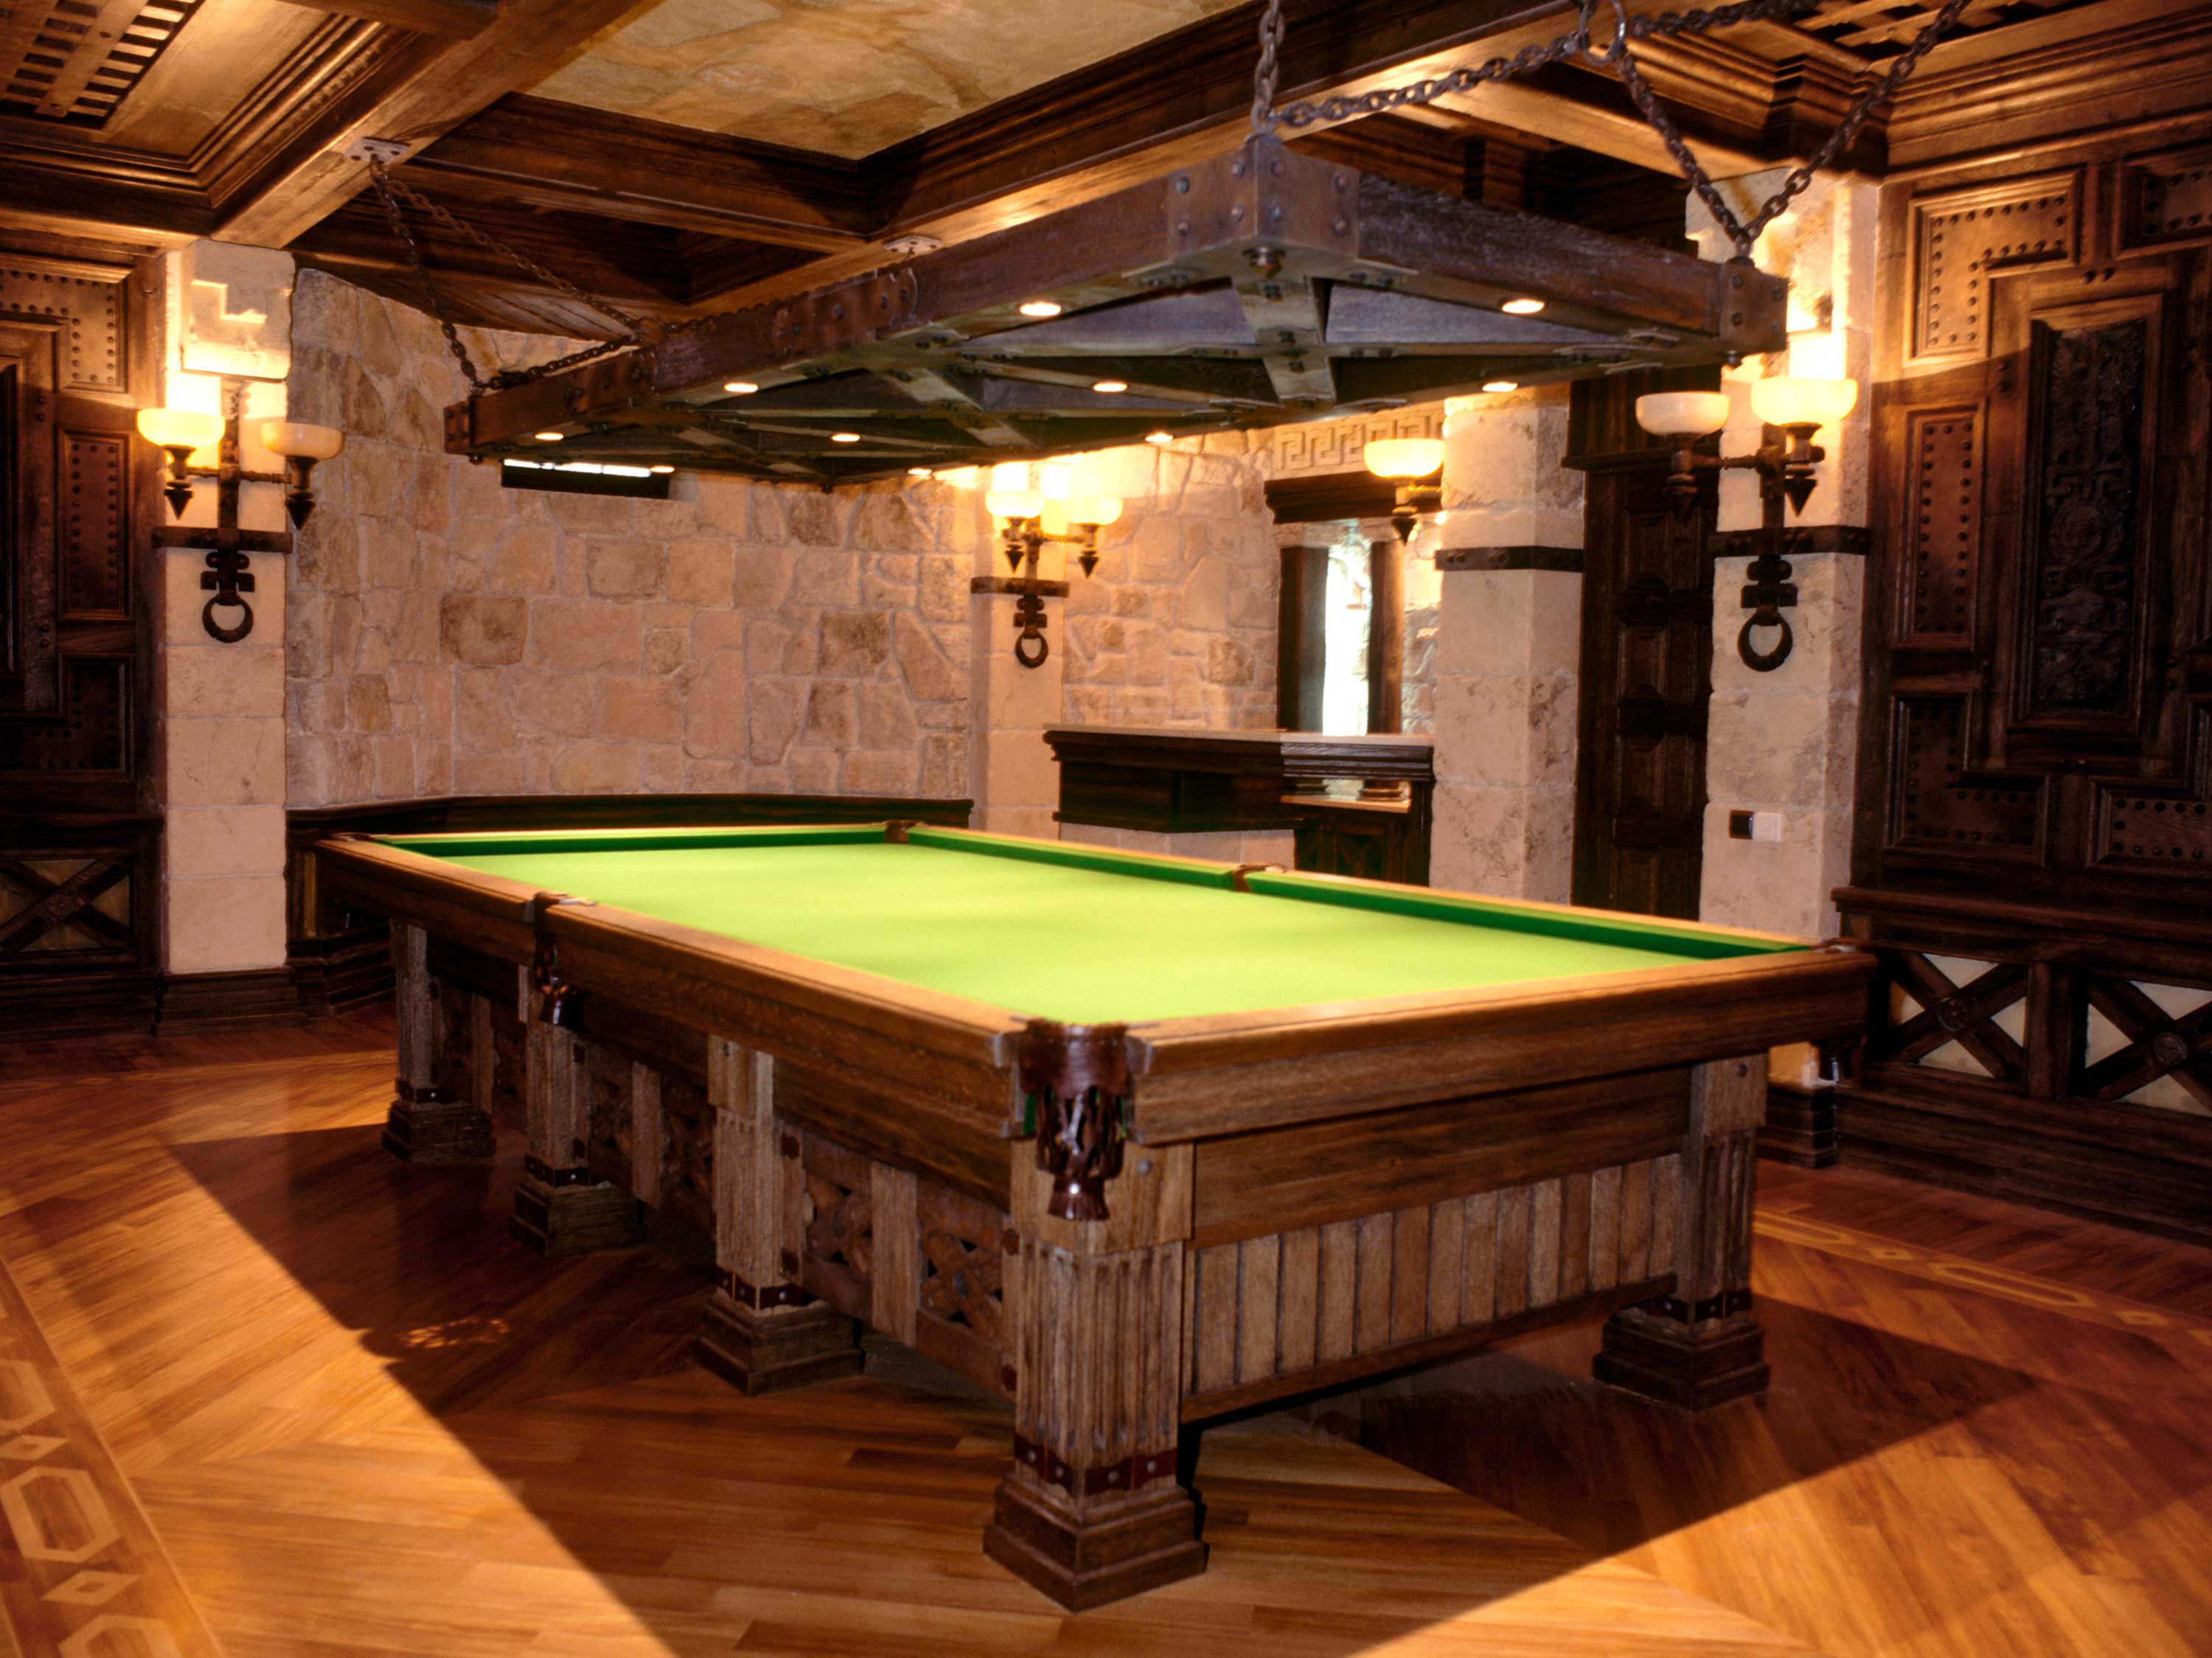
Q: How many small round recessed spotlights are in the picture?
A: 10